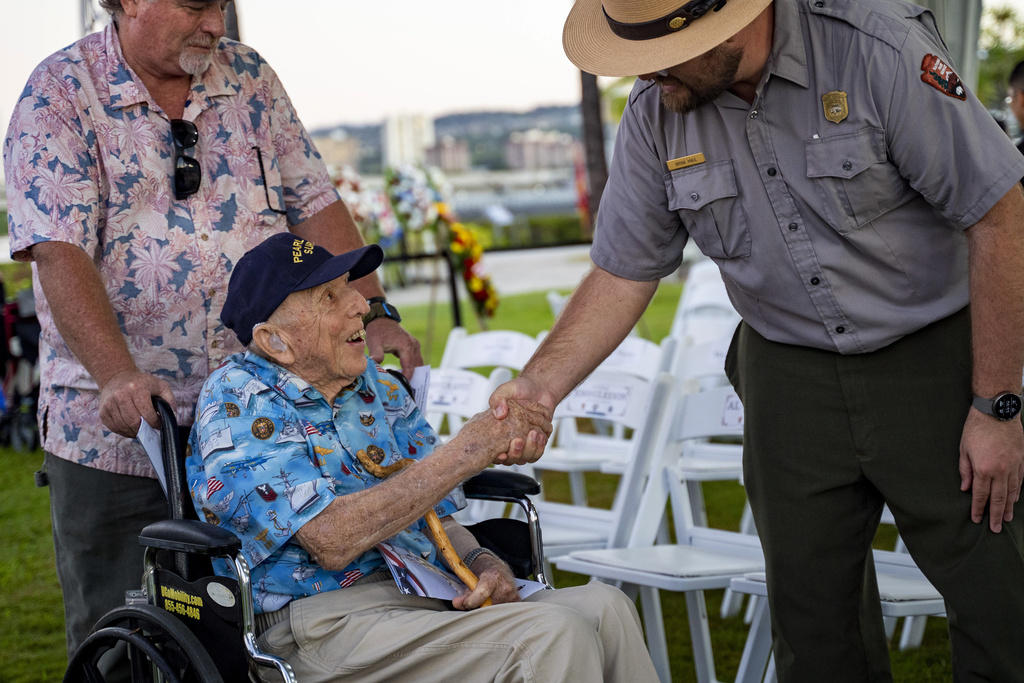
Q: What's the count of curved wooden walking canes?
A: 1